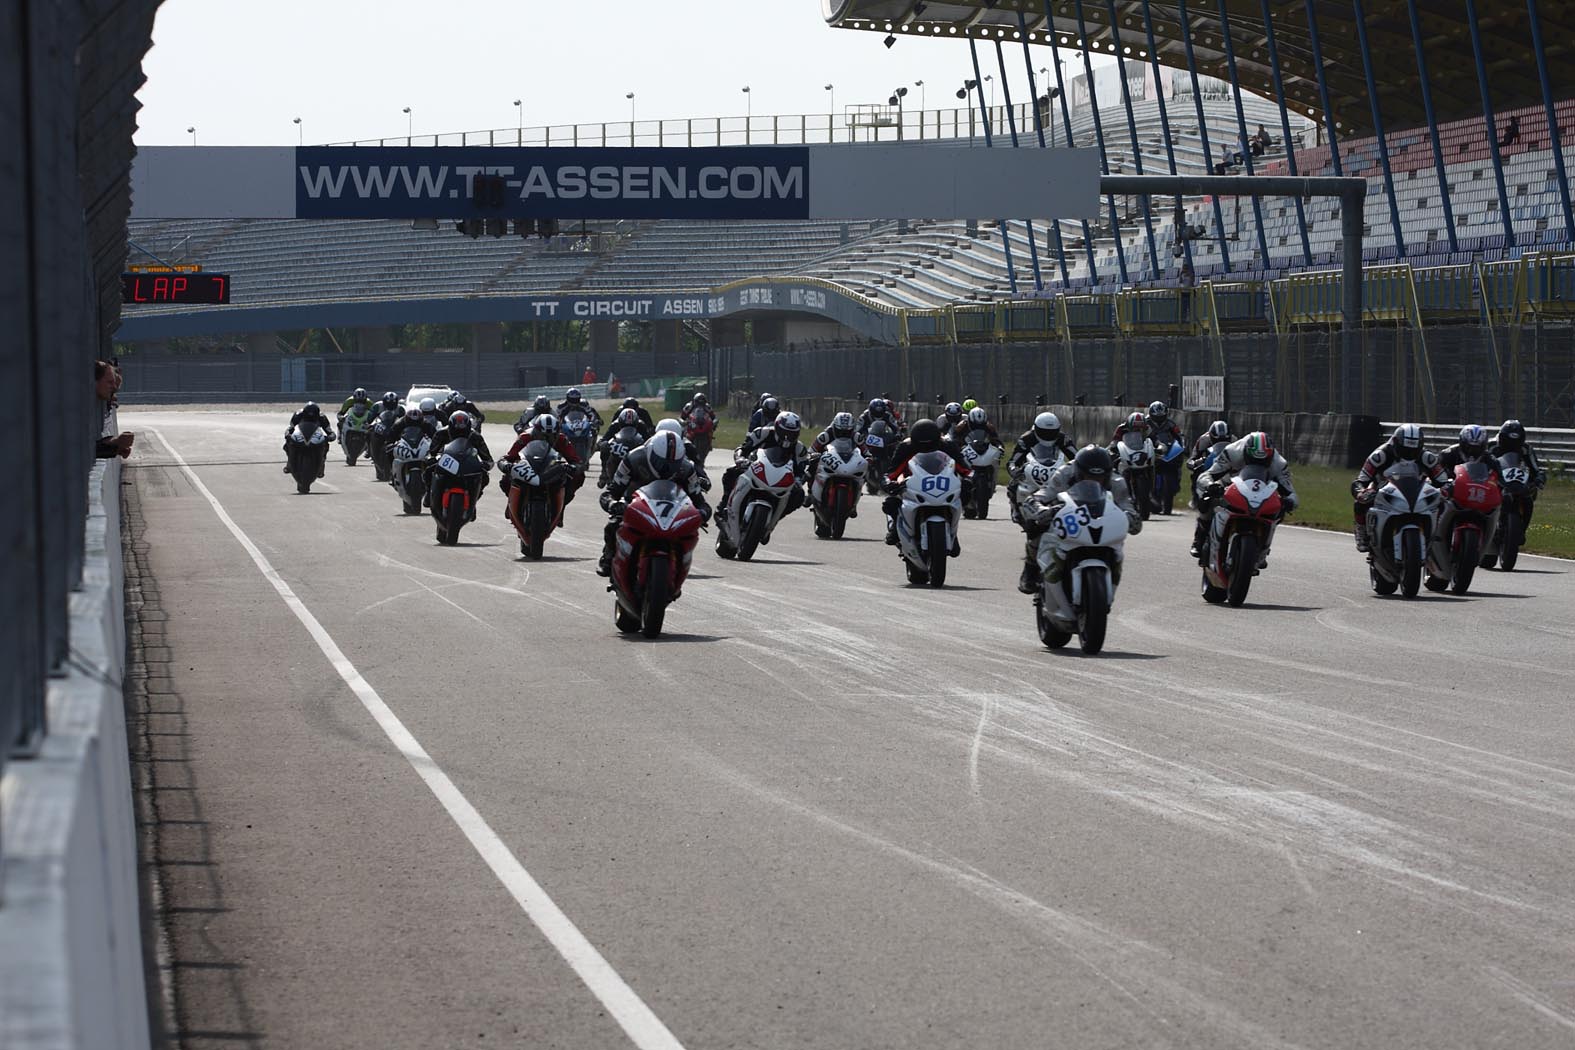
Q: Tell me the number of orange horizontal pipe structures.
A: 0